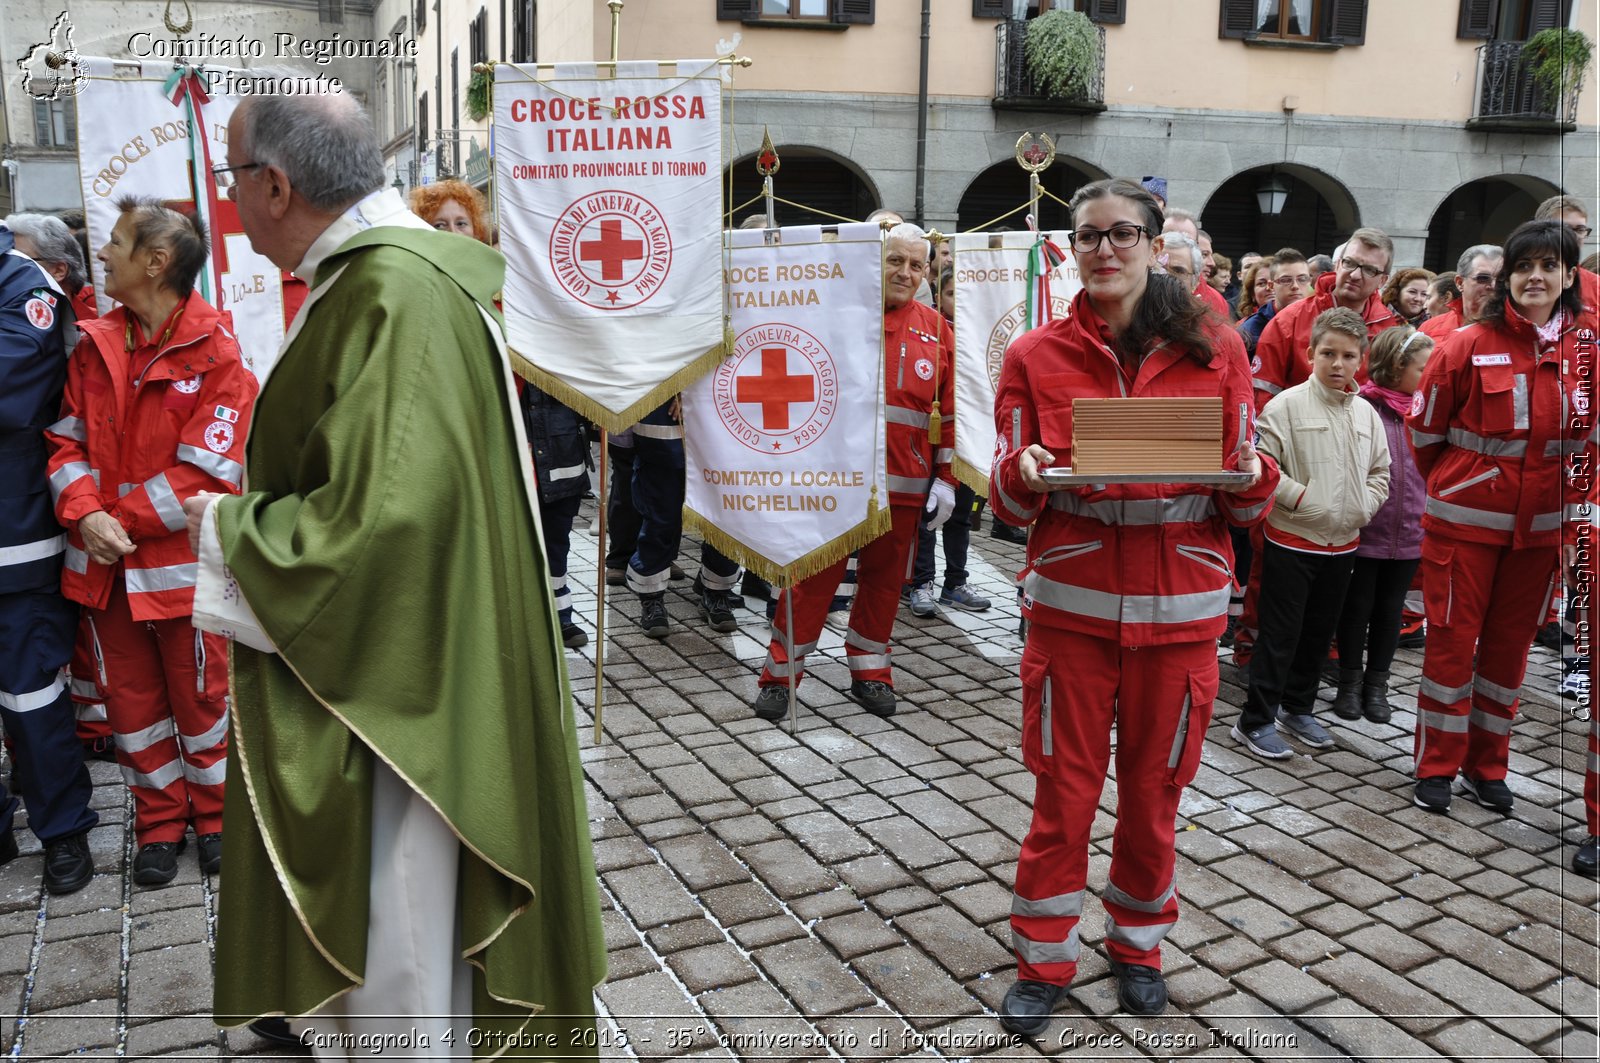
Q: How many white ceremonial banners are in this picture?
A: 4